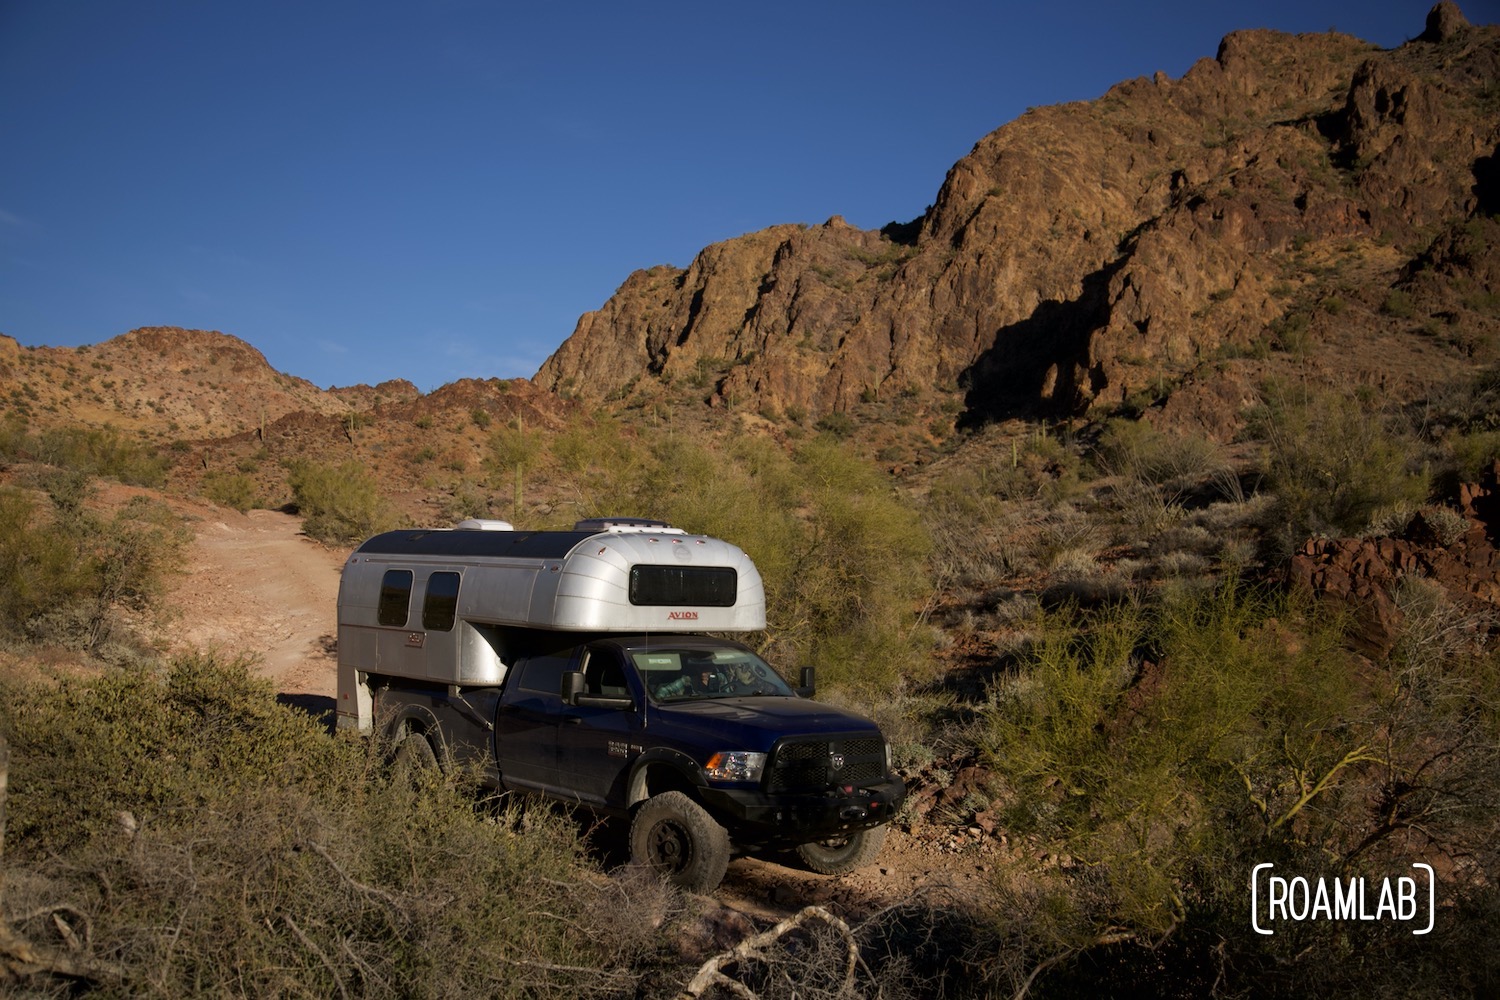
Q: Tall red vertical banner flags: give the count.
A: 0